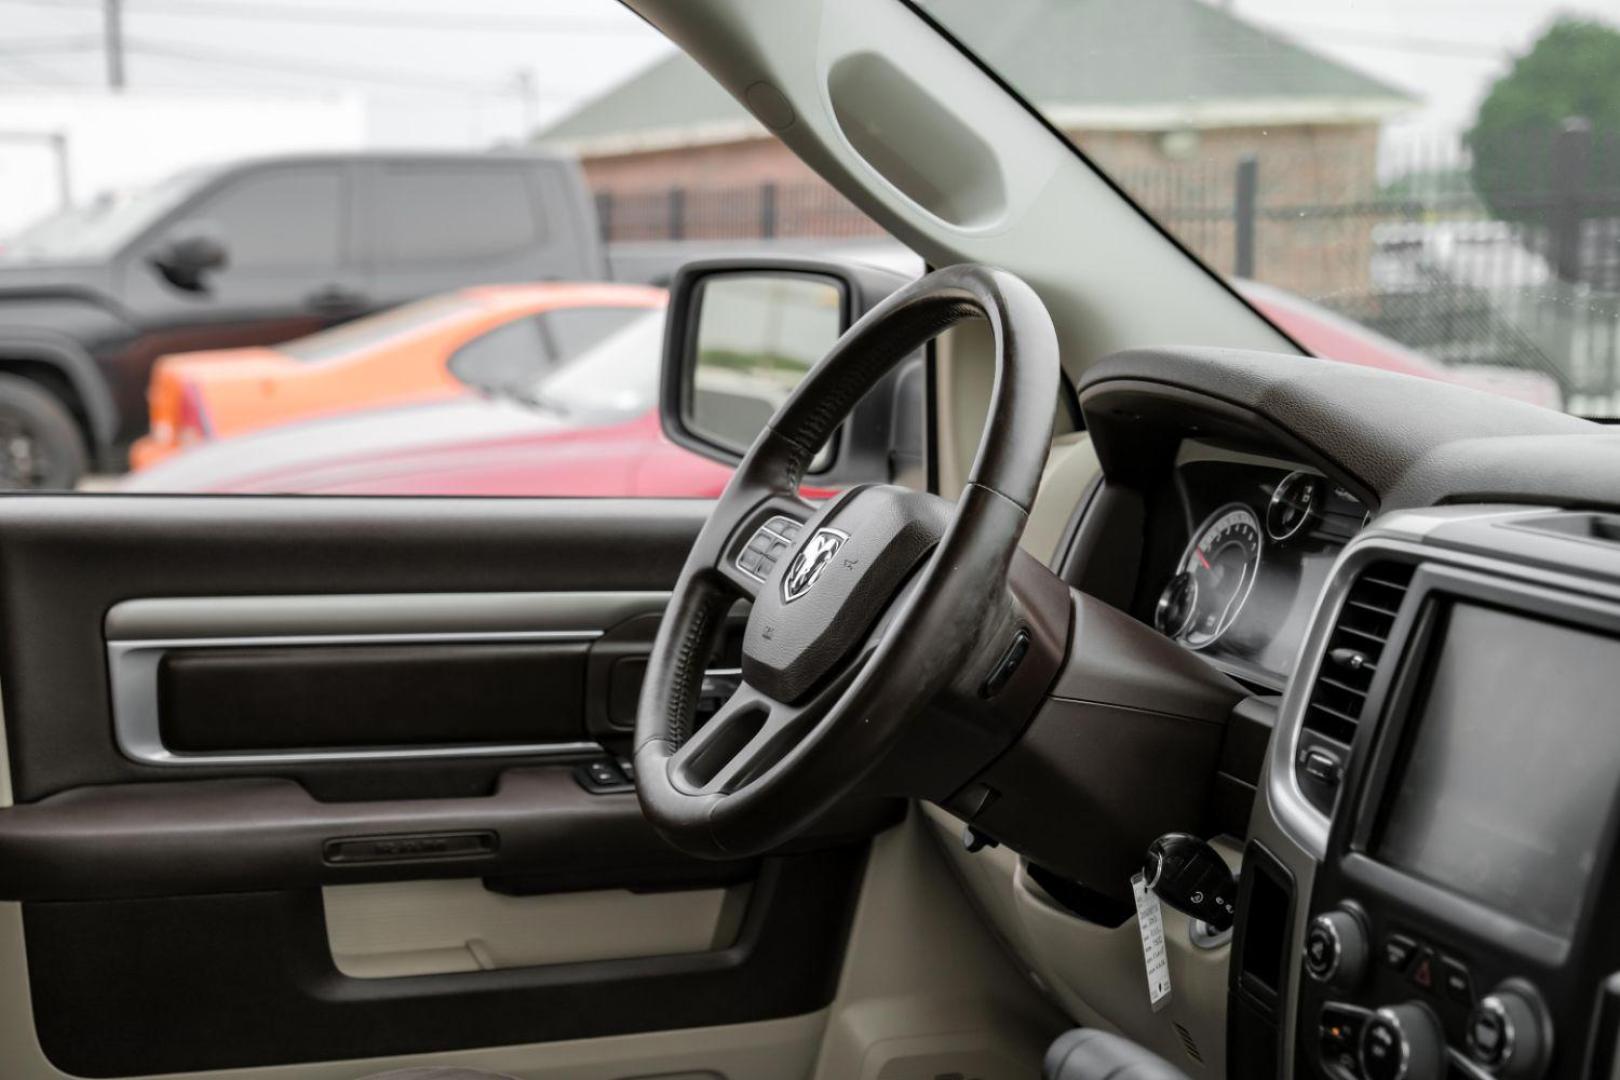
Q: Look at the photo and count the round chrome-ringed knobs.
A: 3